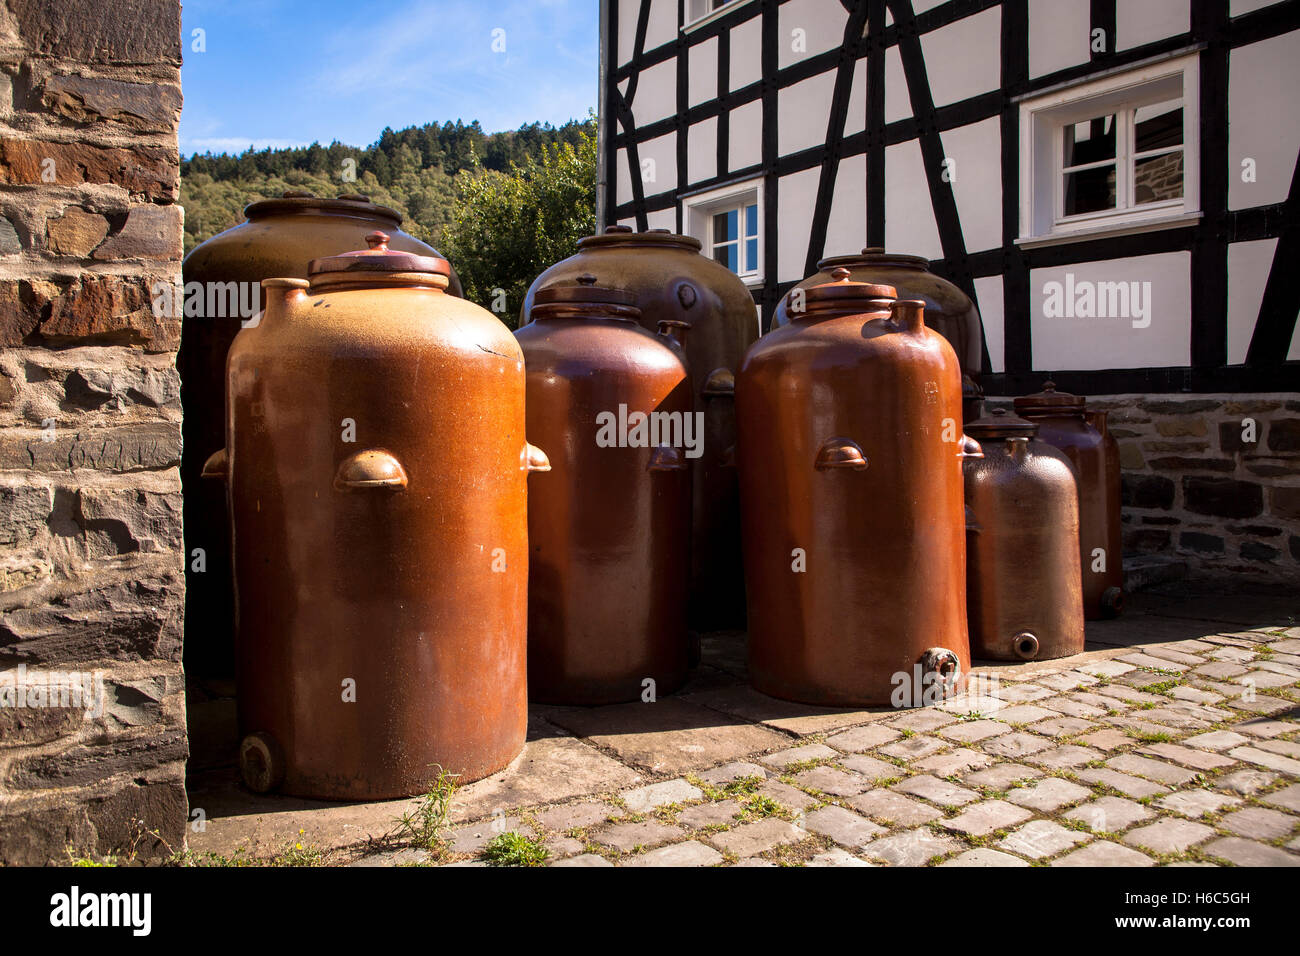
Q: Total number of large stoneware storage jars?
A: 8